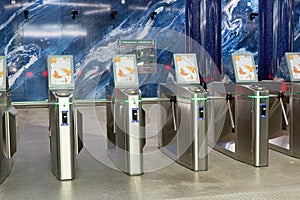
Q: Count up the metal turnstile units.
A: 6